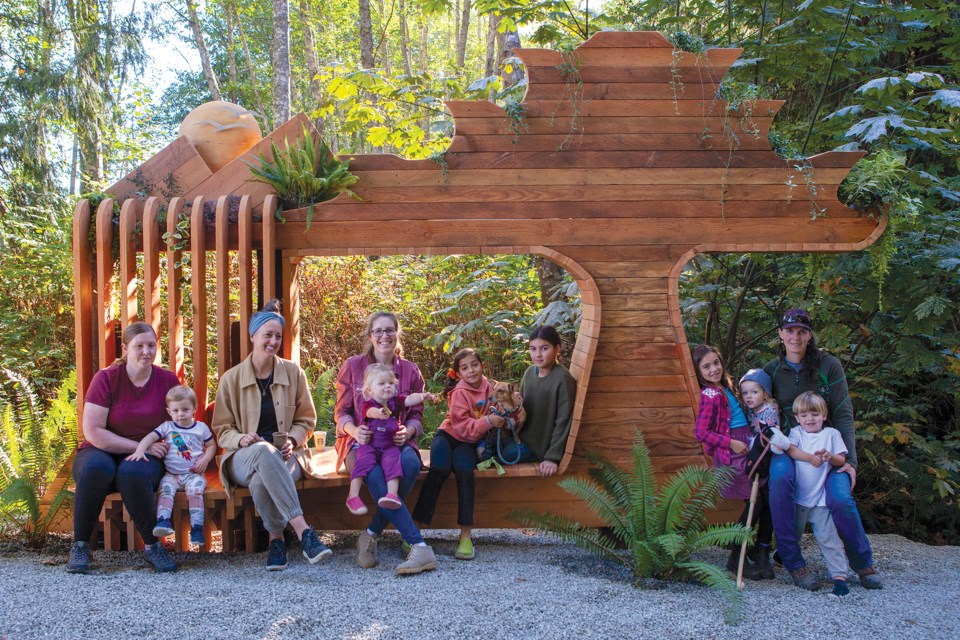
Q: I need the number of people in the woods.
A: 11